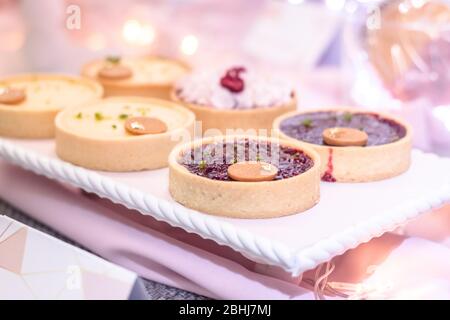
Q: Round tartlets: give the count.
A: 6